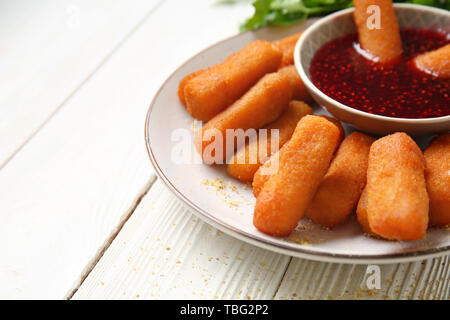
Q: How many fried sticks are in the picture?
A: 14